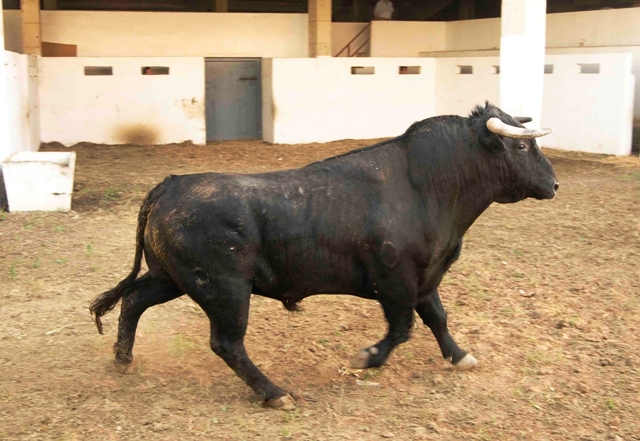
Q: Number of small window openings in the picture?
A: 8